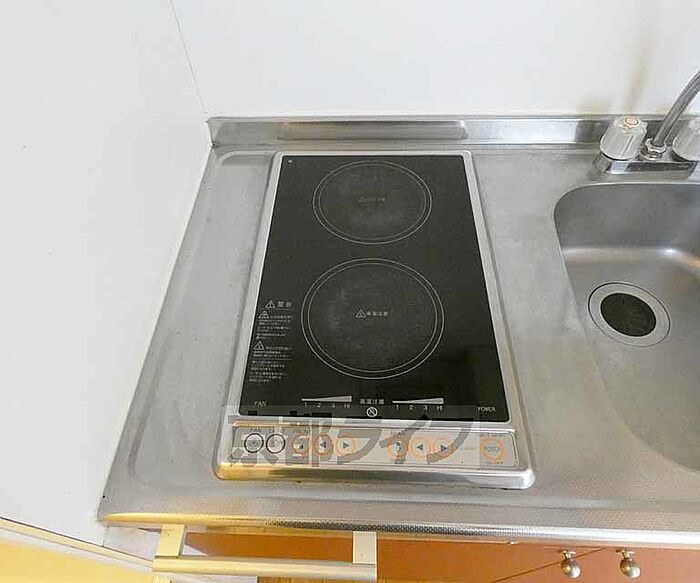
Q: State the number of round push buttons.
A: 9